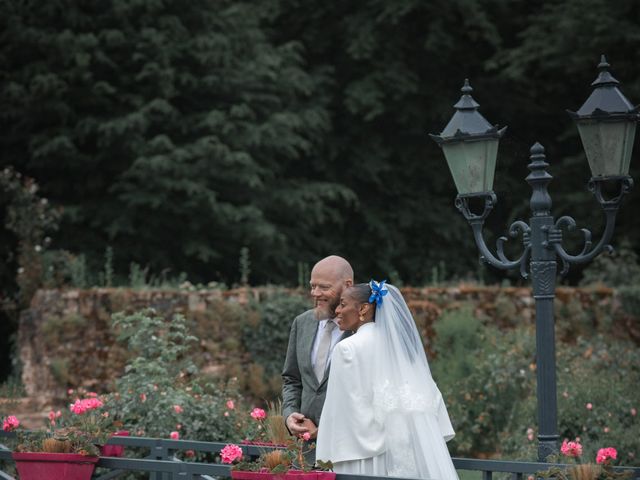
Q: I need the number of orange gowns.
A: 0